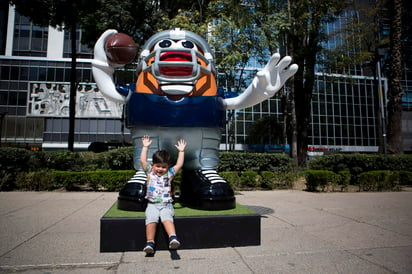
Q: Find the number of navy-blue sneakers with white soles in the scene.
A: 2